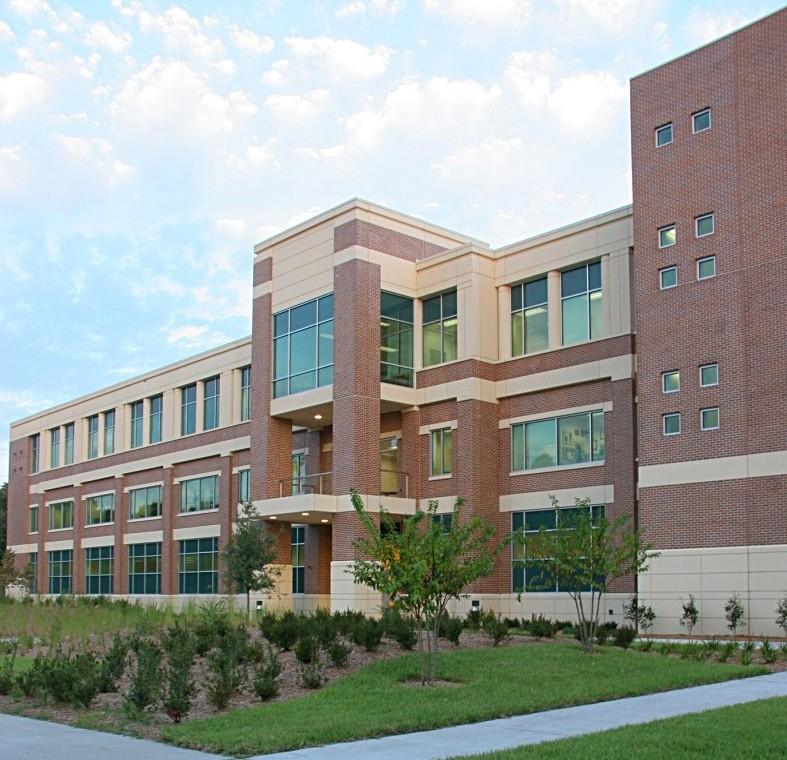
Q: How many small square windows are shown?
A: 10